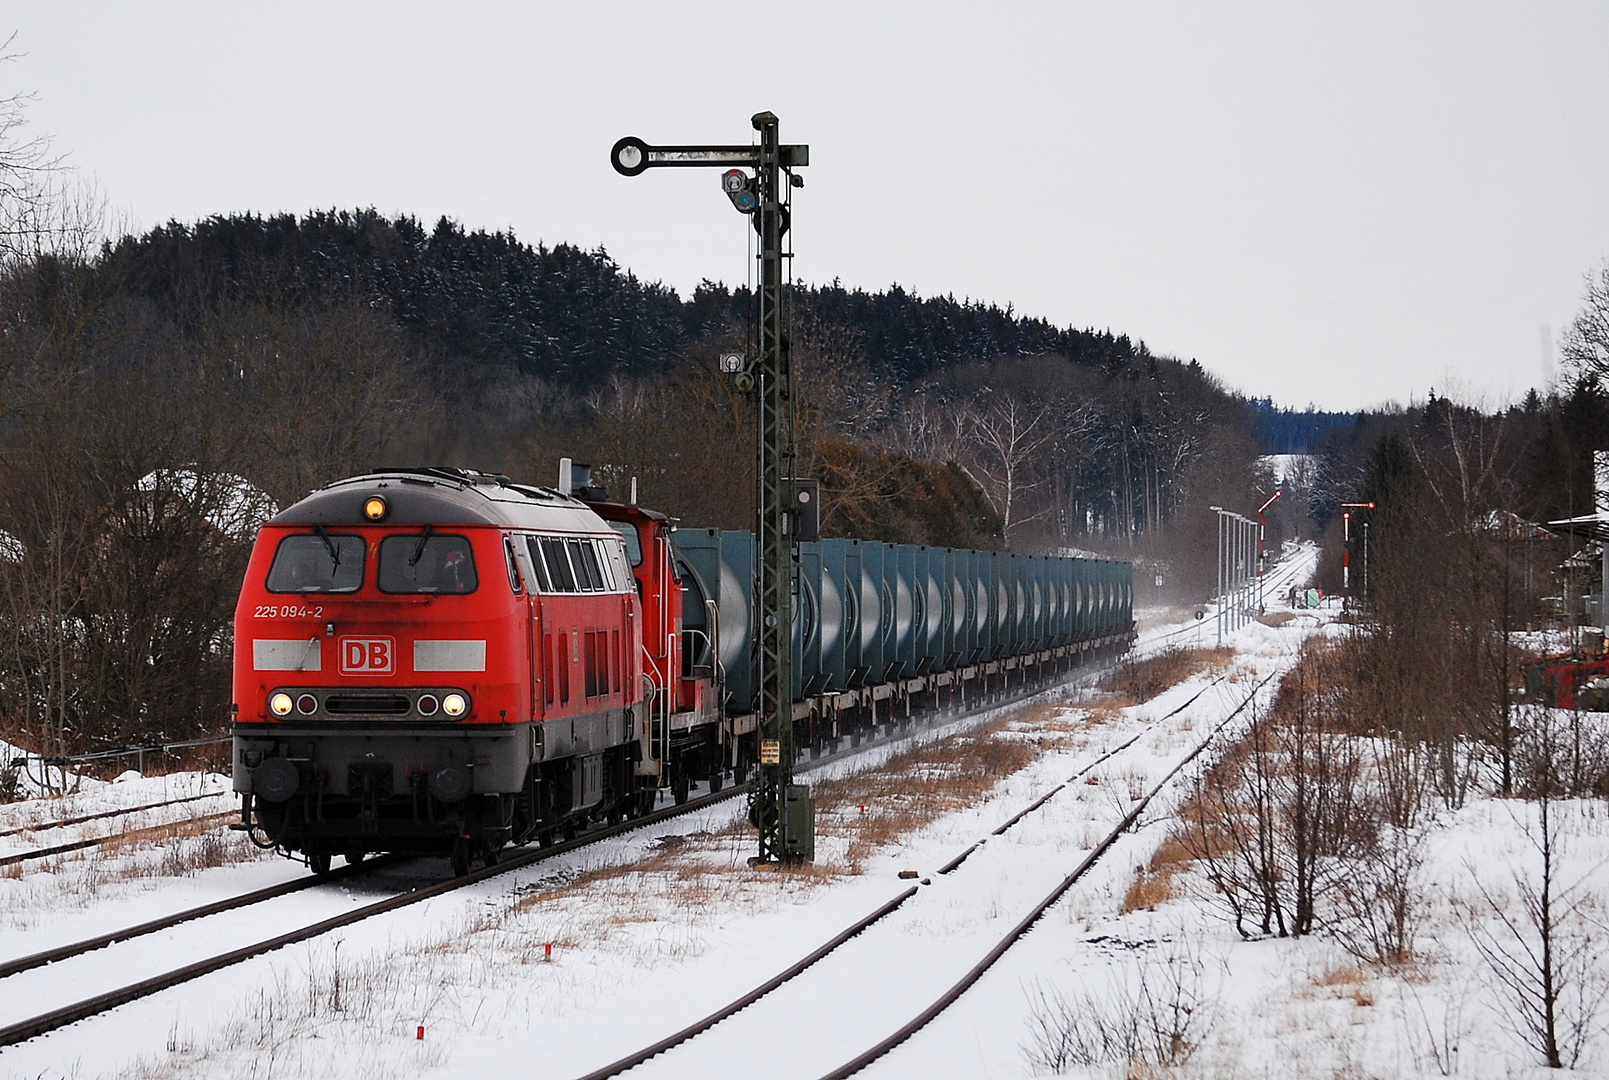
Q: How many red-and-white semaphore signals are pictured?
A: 2